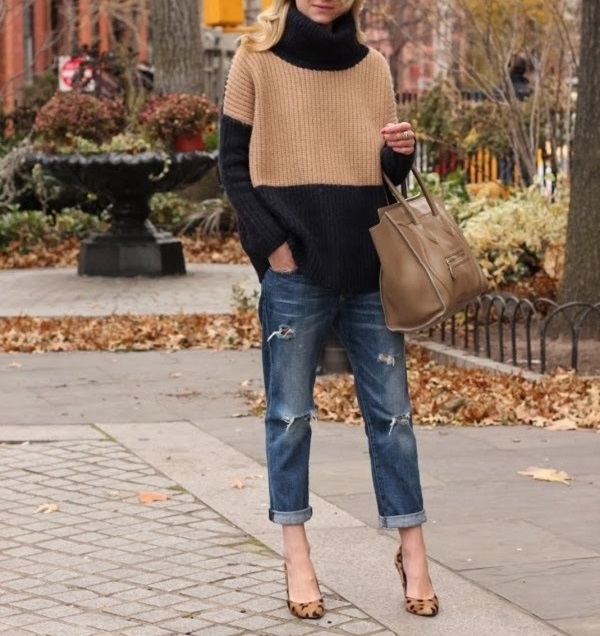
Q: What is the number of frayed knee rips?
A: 2